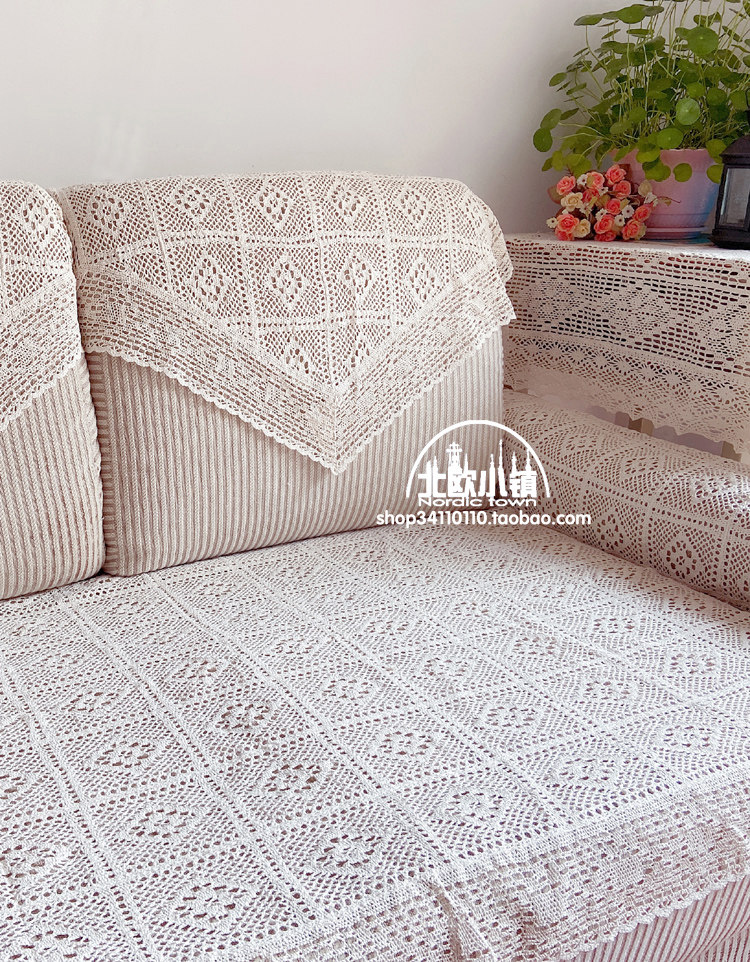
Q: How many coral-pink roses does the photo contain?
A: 12